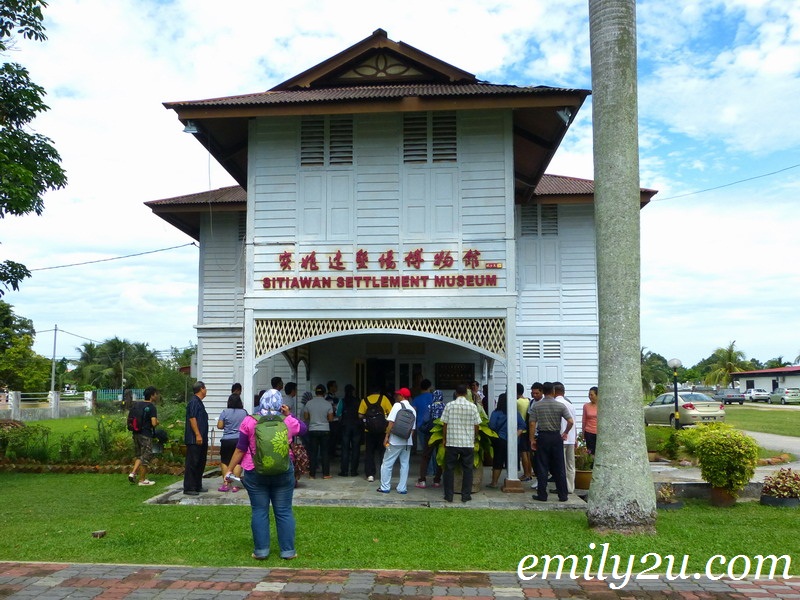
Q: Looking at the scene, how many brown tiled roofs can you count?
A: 3